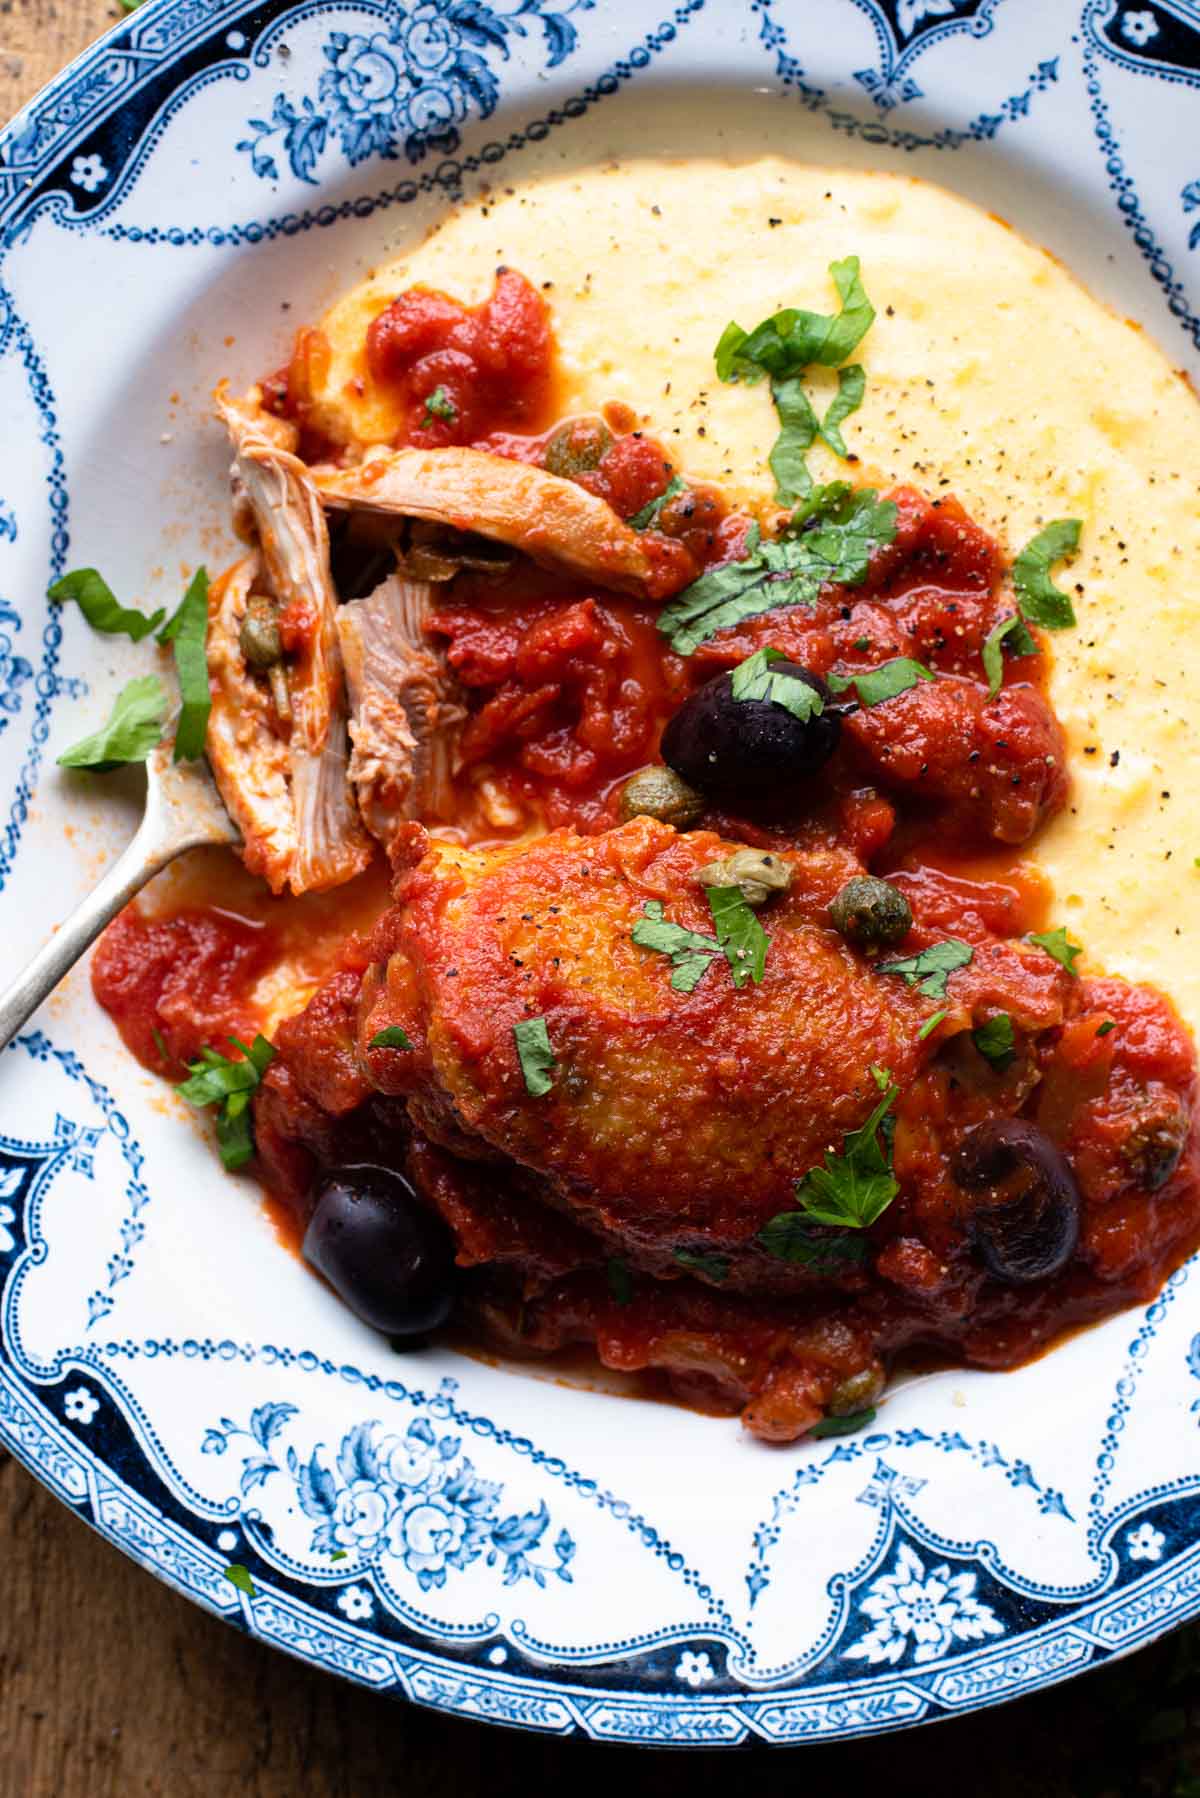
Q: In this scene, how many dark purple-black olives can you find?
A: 3